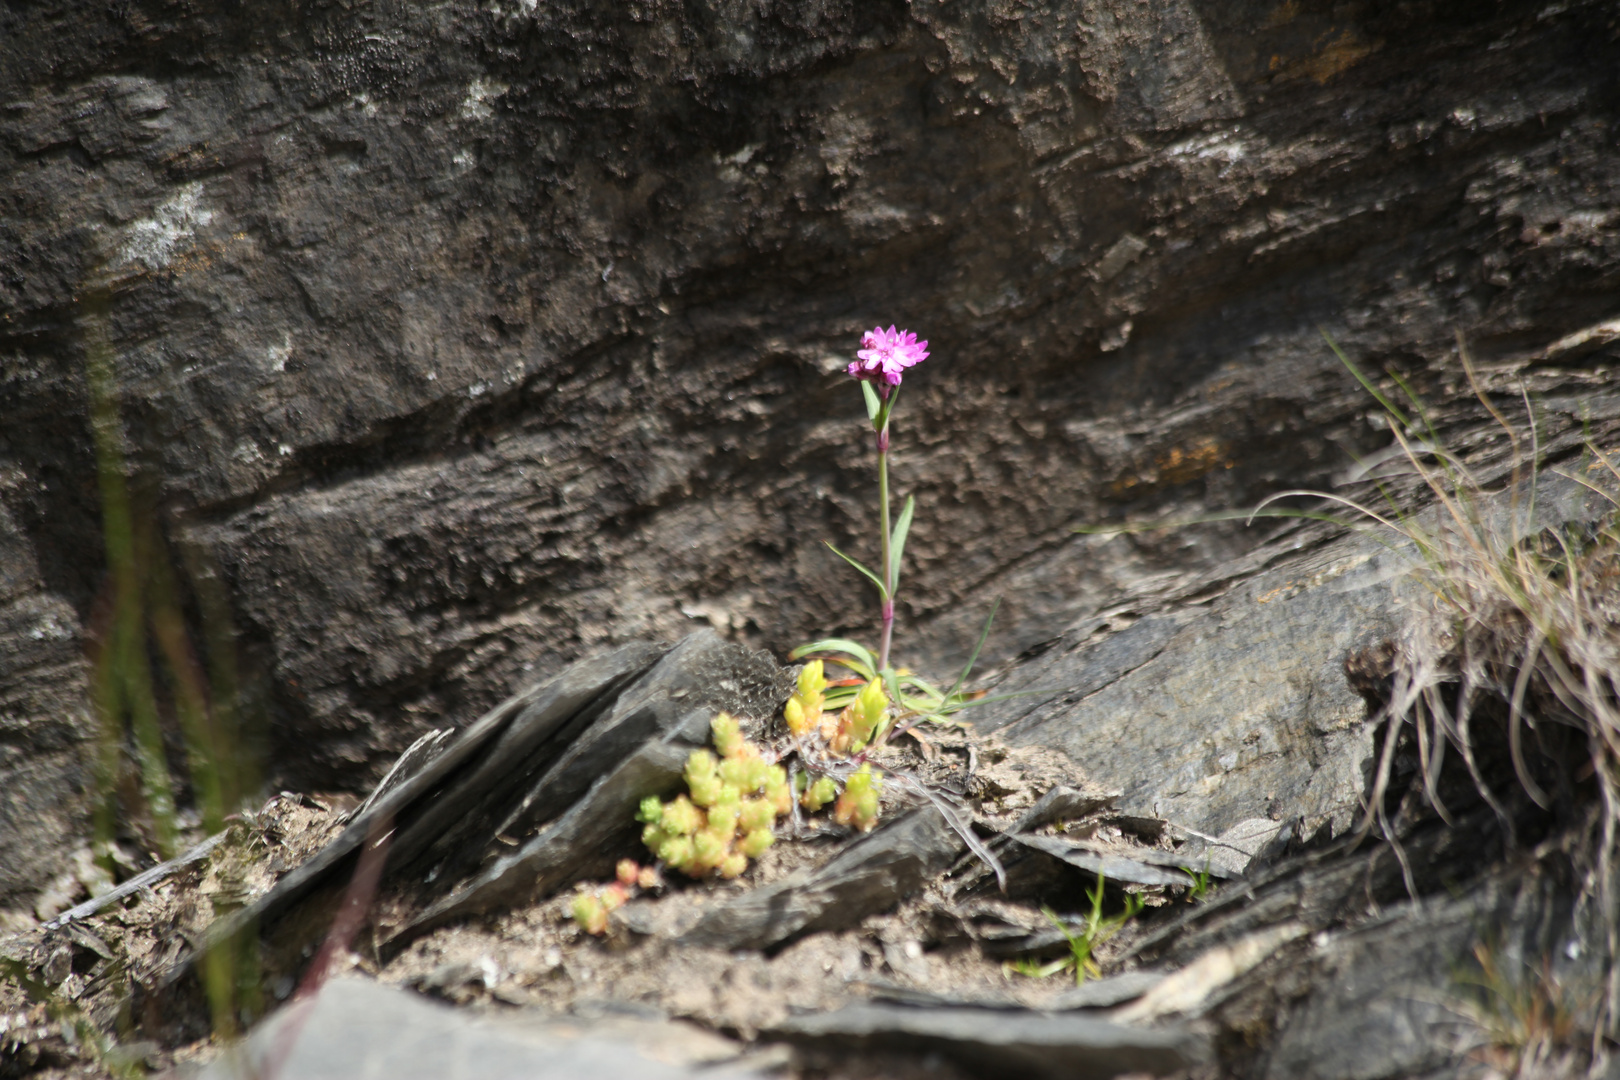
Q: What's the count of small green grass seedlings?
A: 2